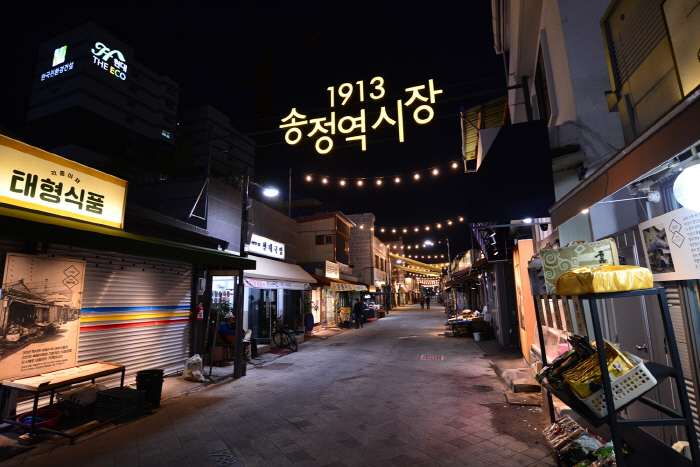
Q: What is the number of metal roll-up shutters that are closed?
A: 1